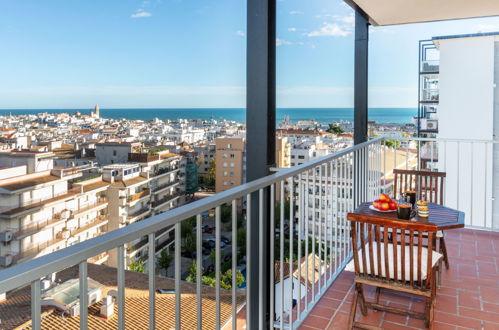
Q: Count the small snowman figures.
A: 0